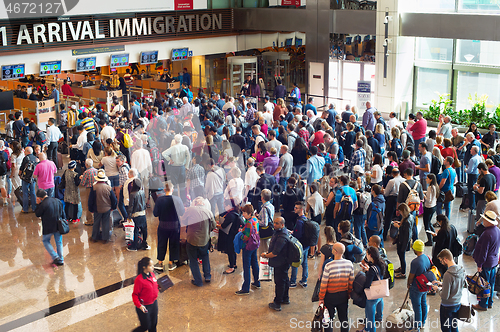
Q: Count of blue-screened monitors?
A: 6